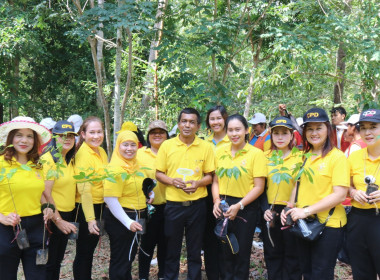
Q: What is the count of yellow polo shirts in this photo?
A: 11